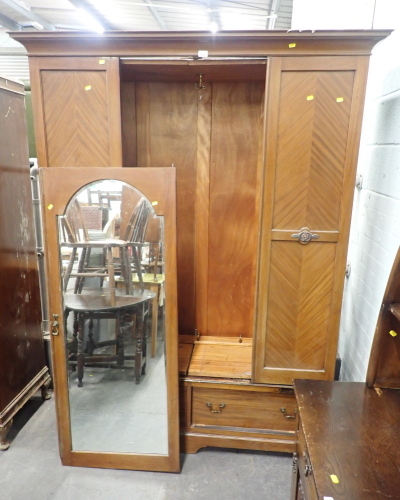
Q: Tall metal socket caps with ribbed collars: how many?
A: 0